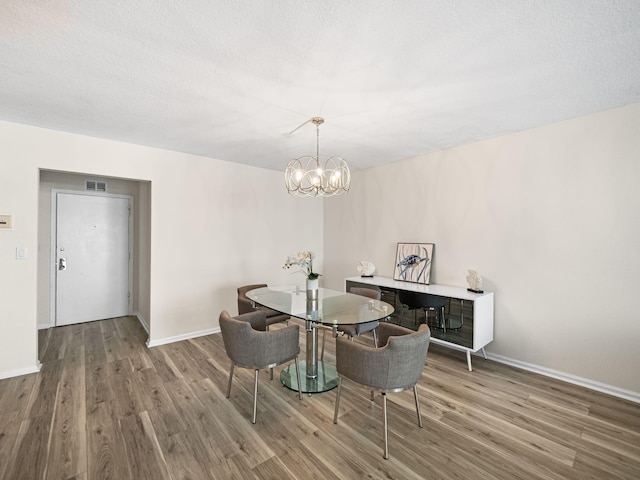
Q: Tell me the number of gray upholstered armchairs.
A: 4